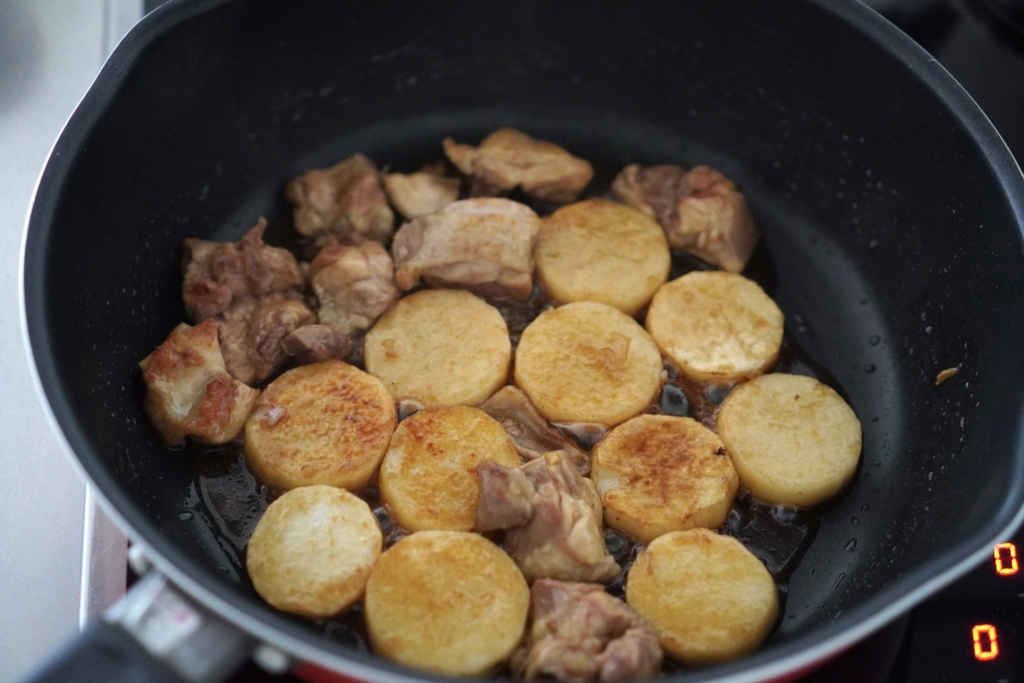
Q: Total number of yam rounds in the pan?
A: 11